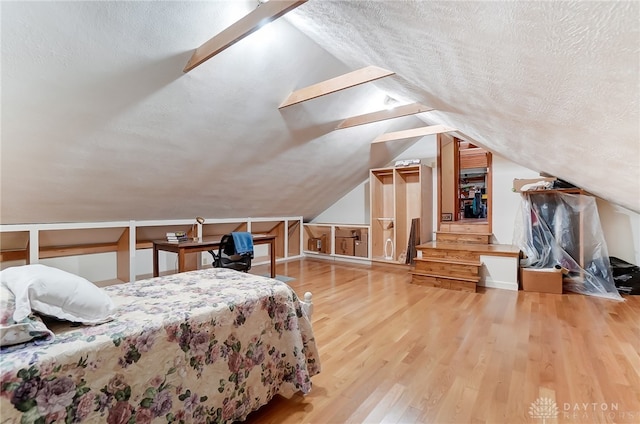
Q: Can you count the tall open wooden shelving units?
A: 1